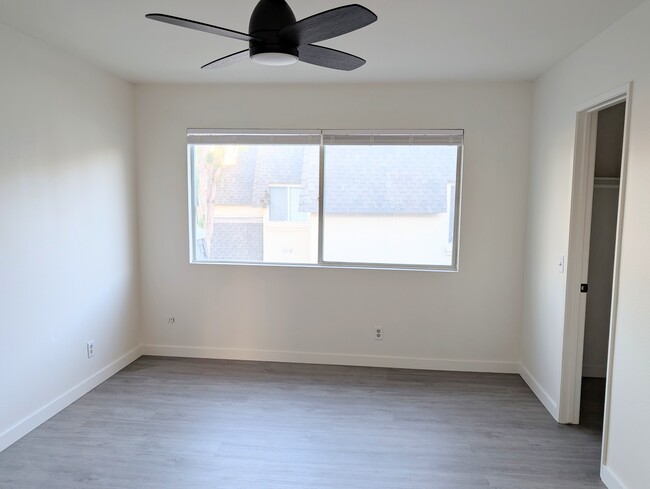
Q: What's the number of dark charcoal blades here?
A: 4